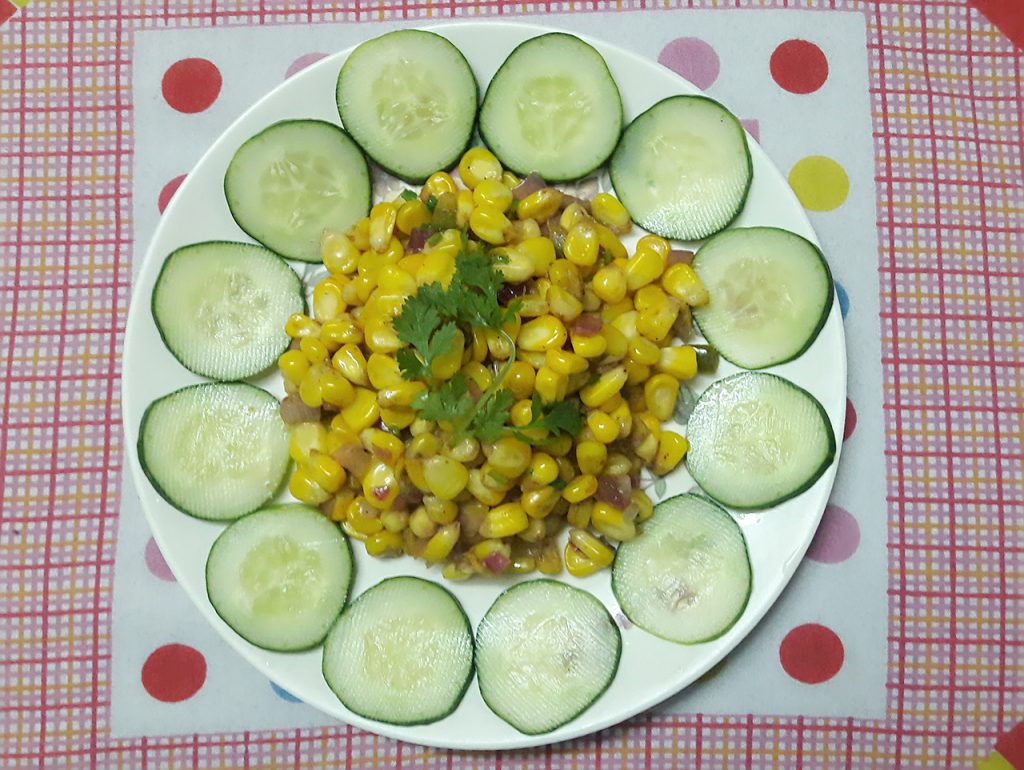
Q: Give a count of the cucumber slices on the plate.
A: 12